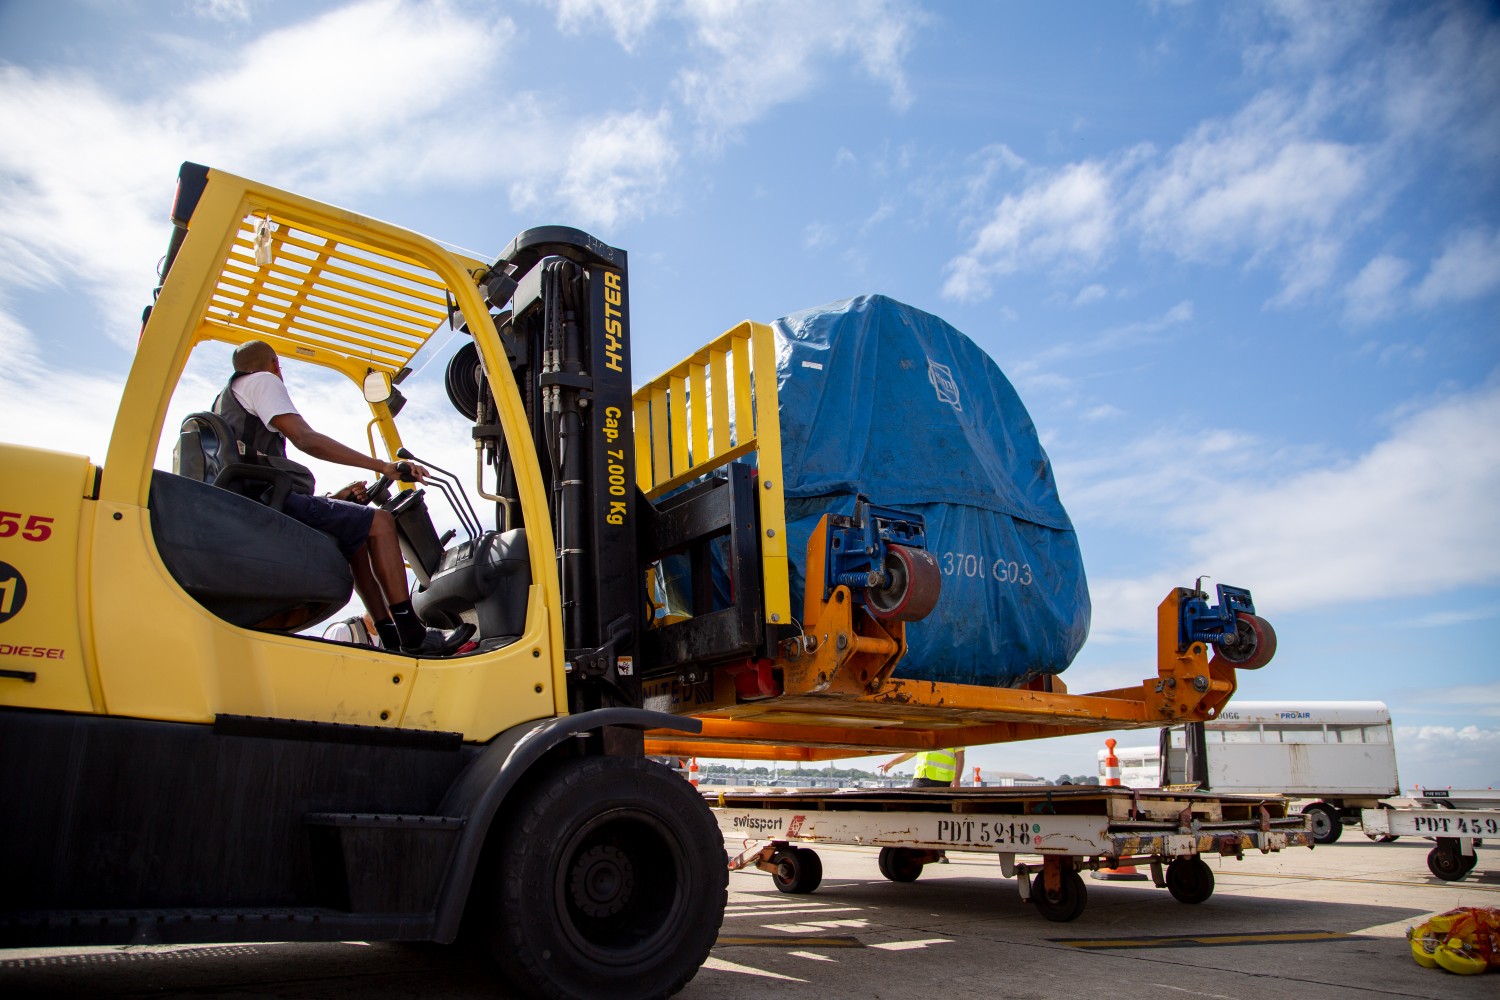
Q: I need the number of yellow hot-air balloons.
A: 0